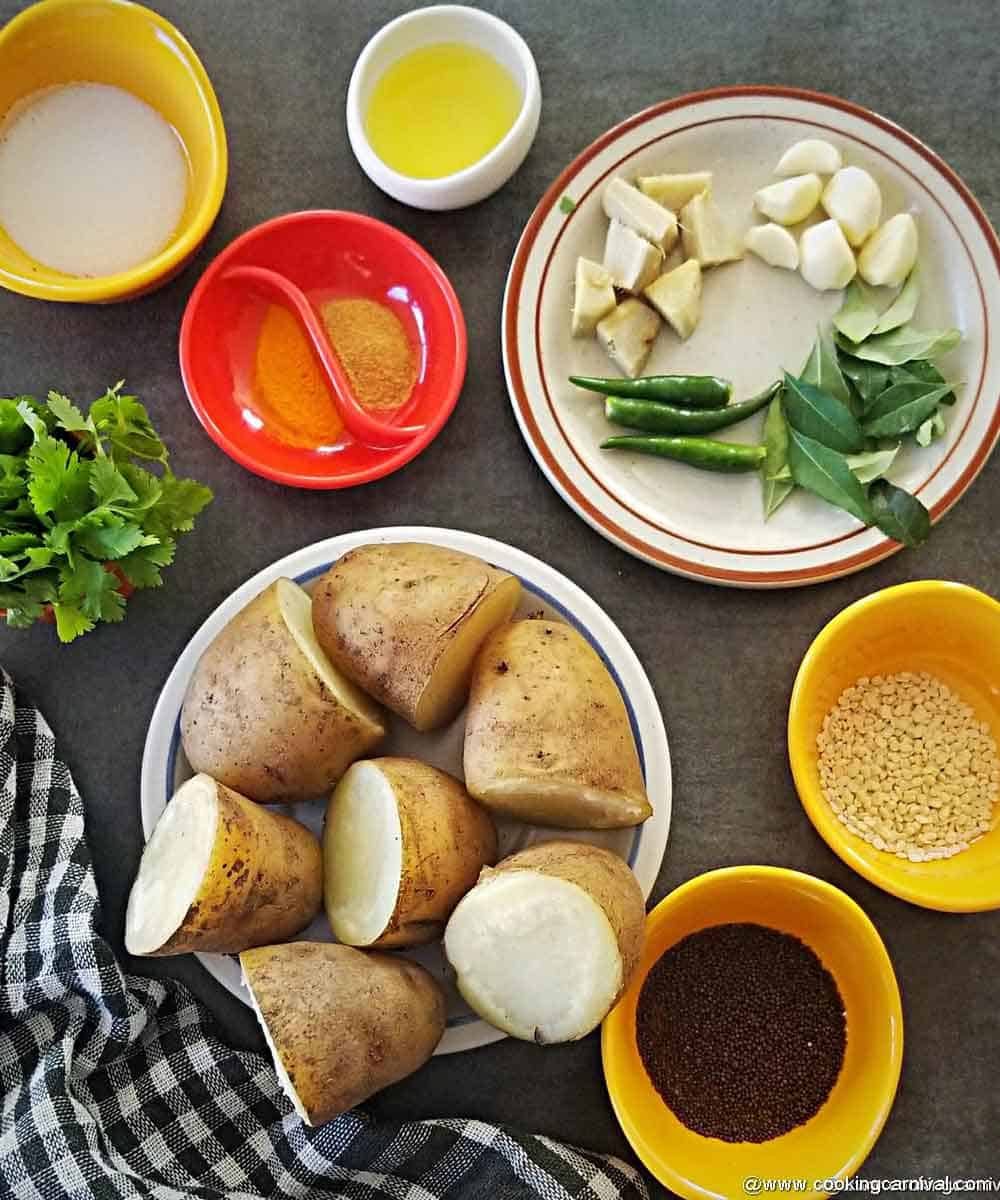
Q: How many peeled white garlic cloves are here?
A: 6